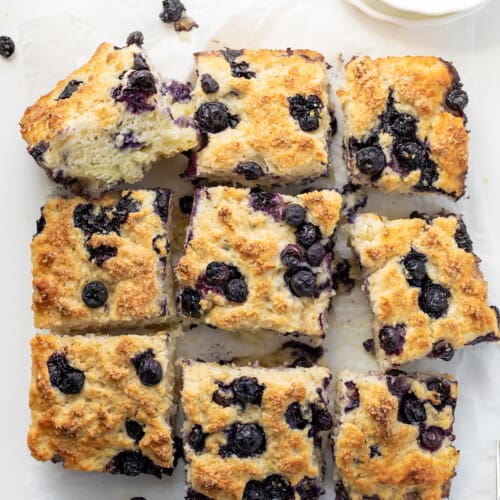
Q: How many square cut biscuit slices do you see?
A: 9